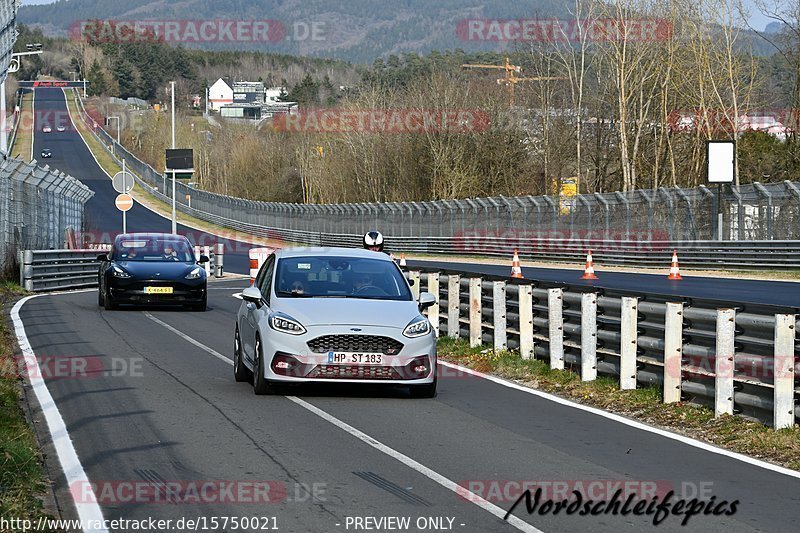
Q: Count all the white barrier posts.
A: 12